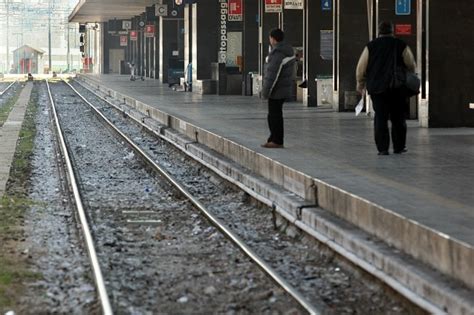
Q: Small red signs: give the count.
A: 6